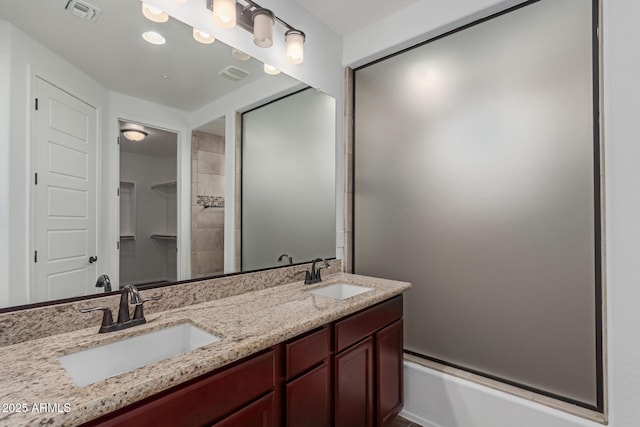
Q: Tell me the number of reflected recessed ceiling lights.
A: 1